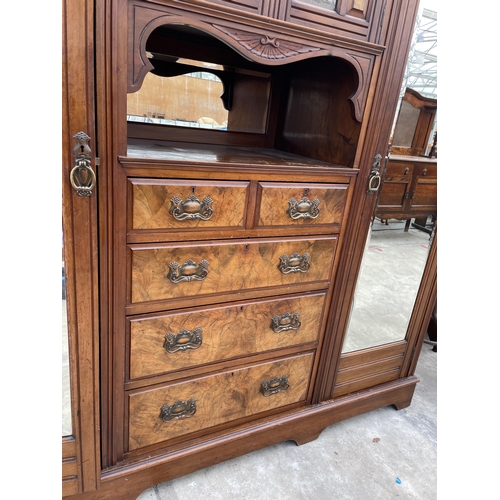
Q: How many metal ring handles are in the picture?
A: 2